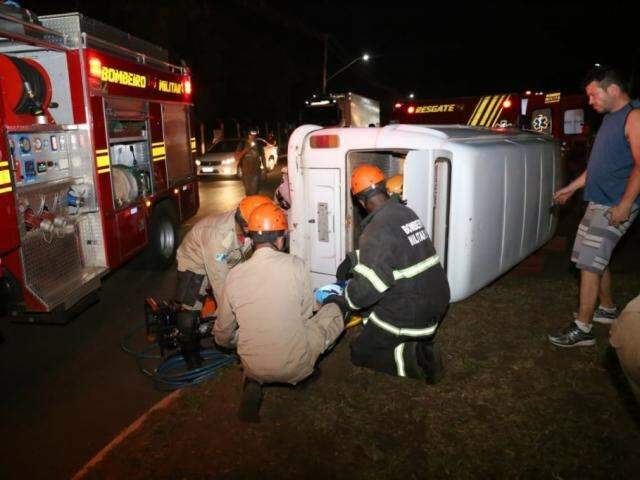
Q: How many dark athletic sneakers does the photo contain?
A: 2